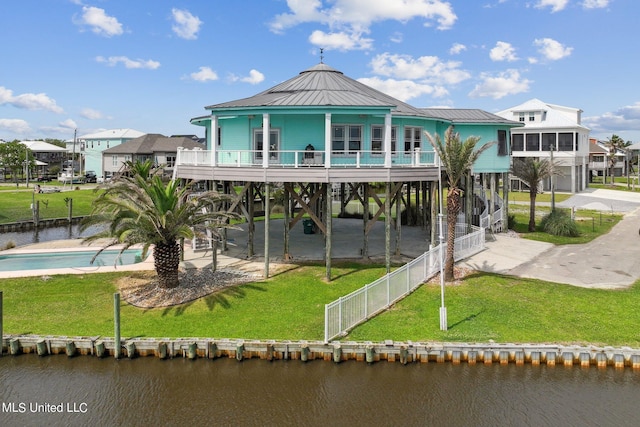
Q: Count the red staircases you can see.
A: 0